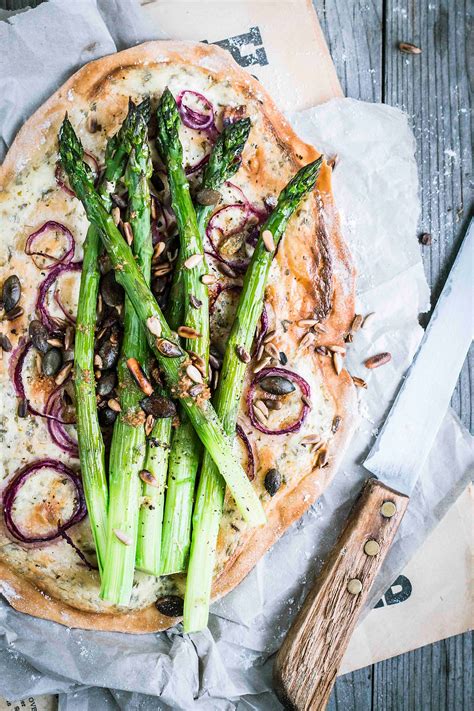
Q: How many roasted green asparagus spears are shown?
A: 6